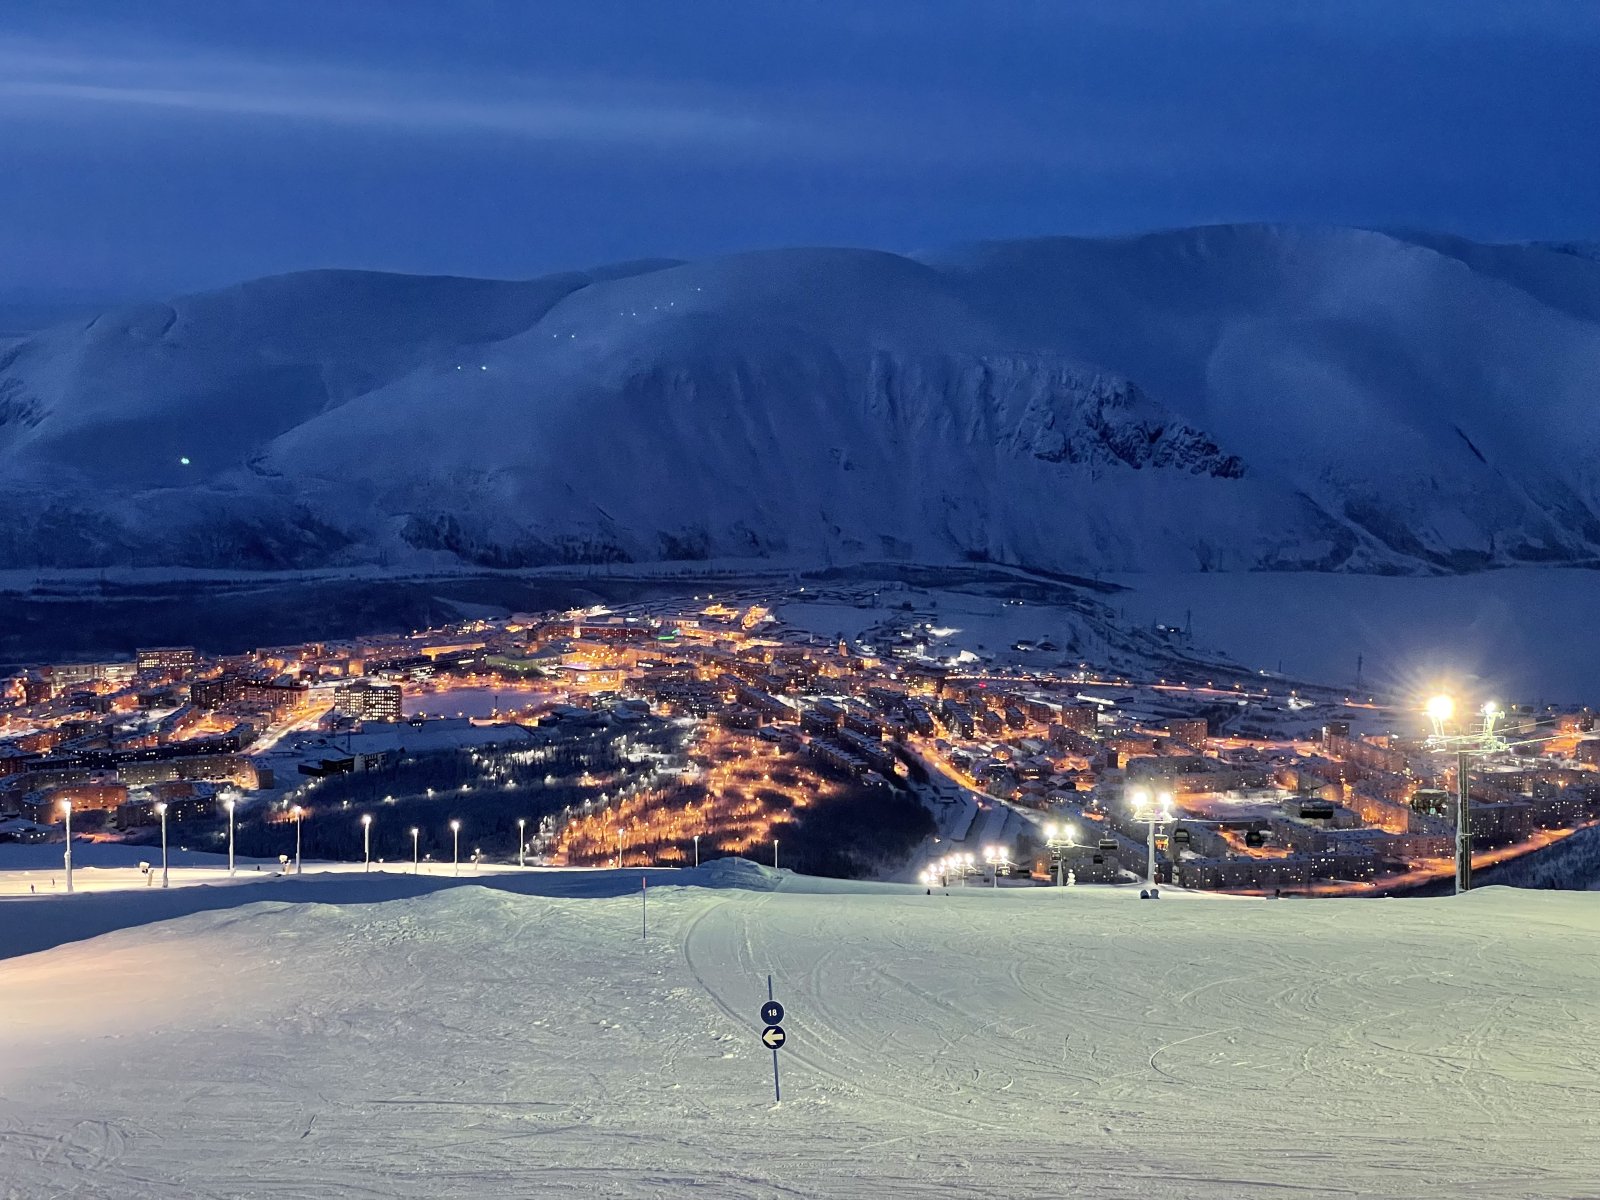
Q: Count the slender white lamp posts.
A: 11